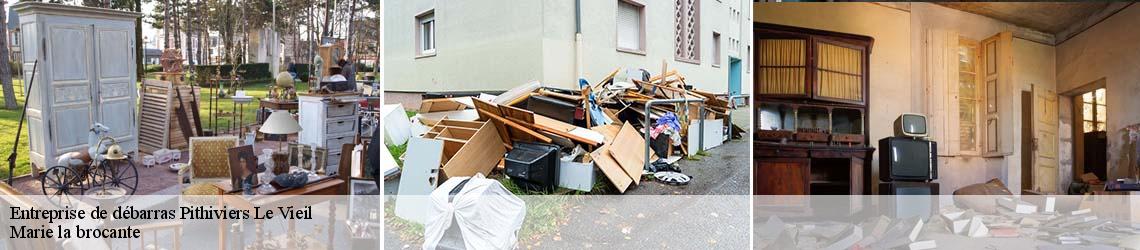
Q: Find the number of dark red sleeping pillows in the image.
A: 0